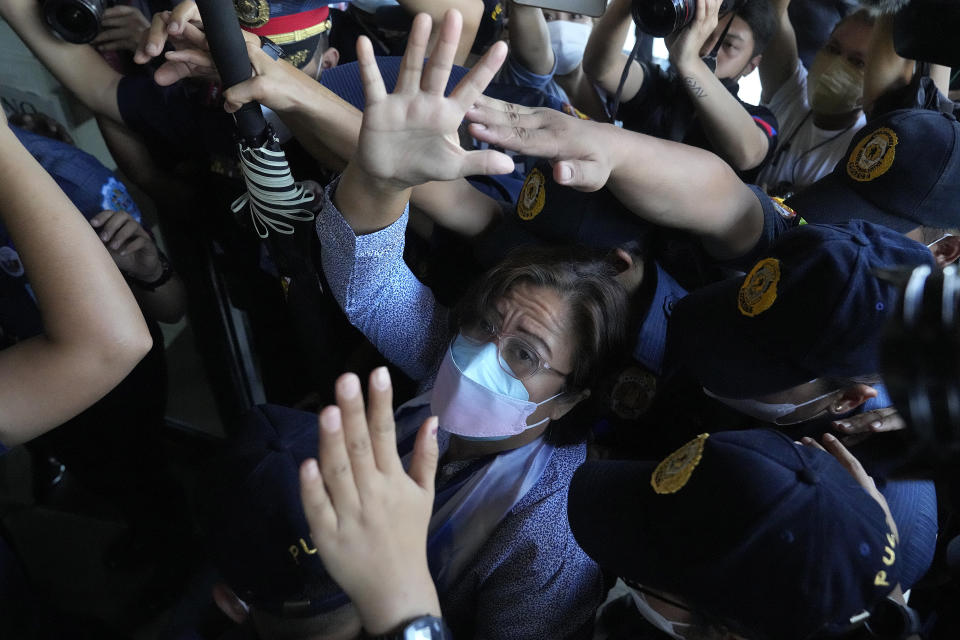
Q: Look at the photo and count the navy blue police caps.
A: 5